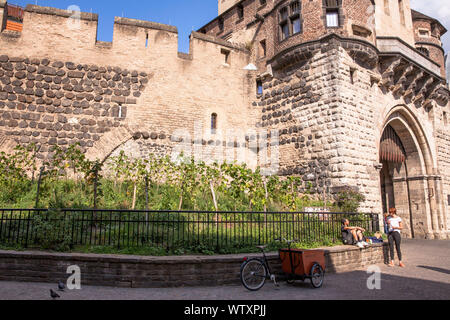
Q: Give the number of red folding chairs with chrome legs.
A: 0